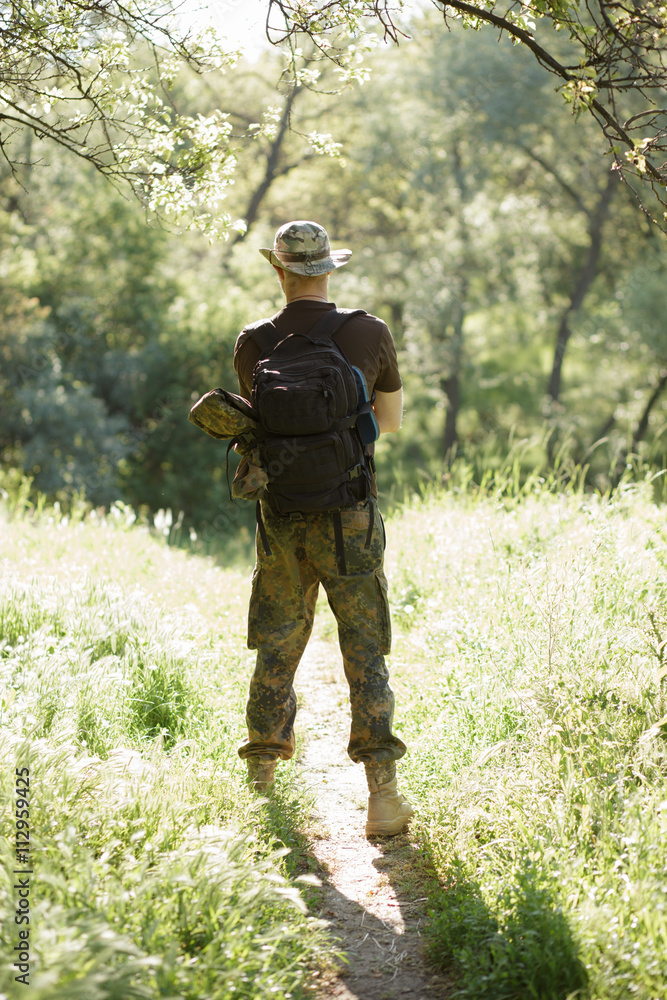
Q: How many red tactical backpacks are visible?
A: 0